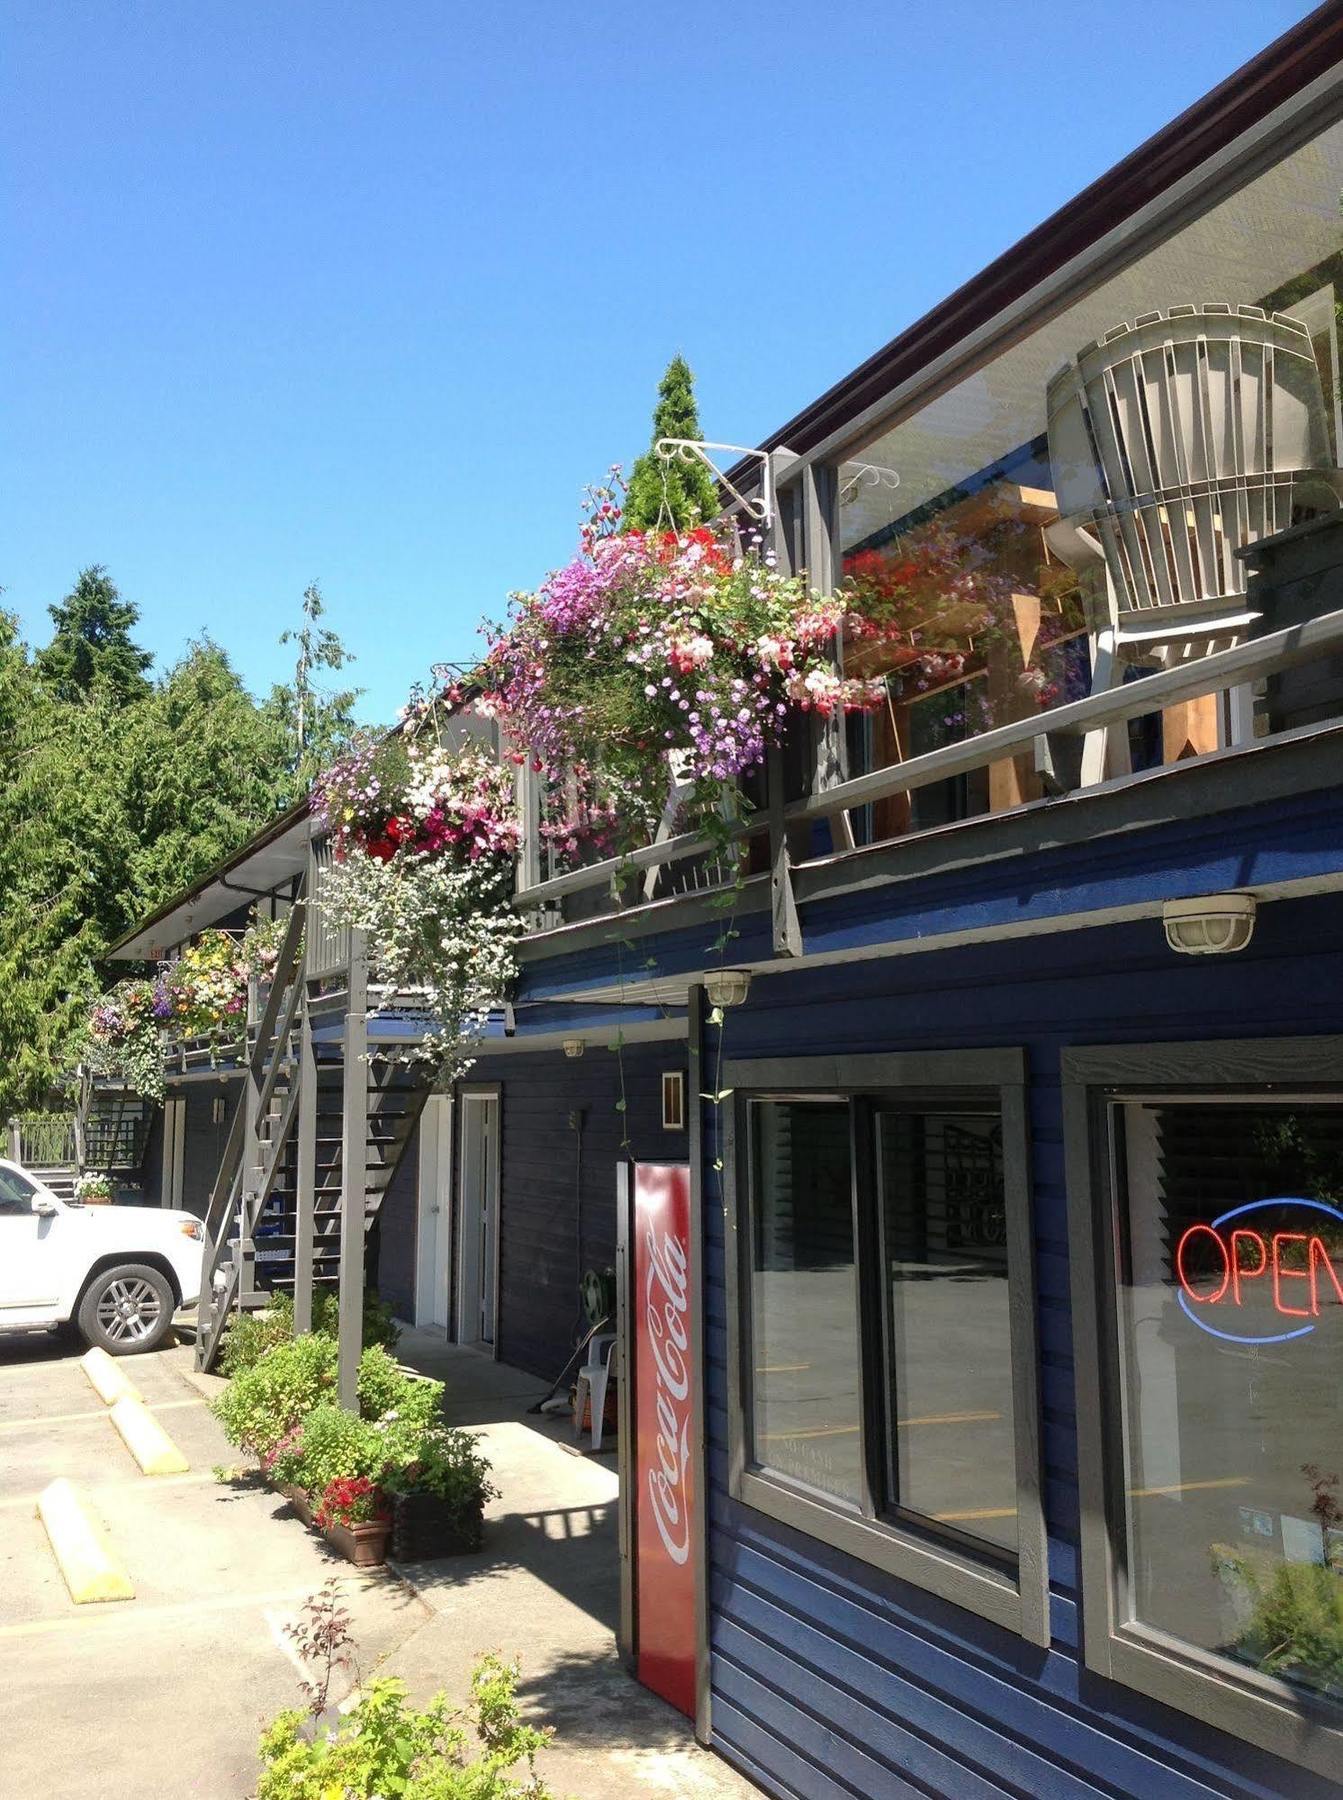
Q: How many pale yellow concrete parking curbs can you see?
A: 3